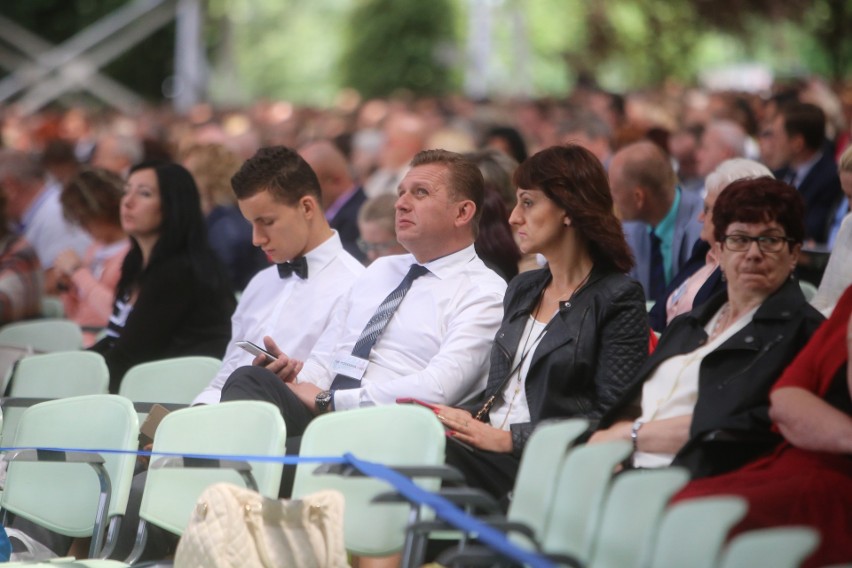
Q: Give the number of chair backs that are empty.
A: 11